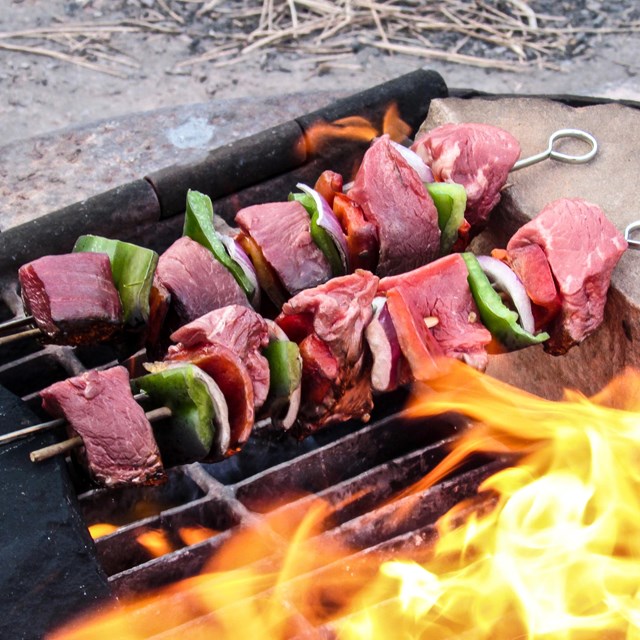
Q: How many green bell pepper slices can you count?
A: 7